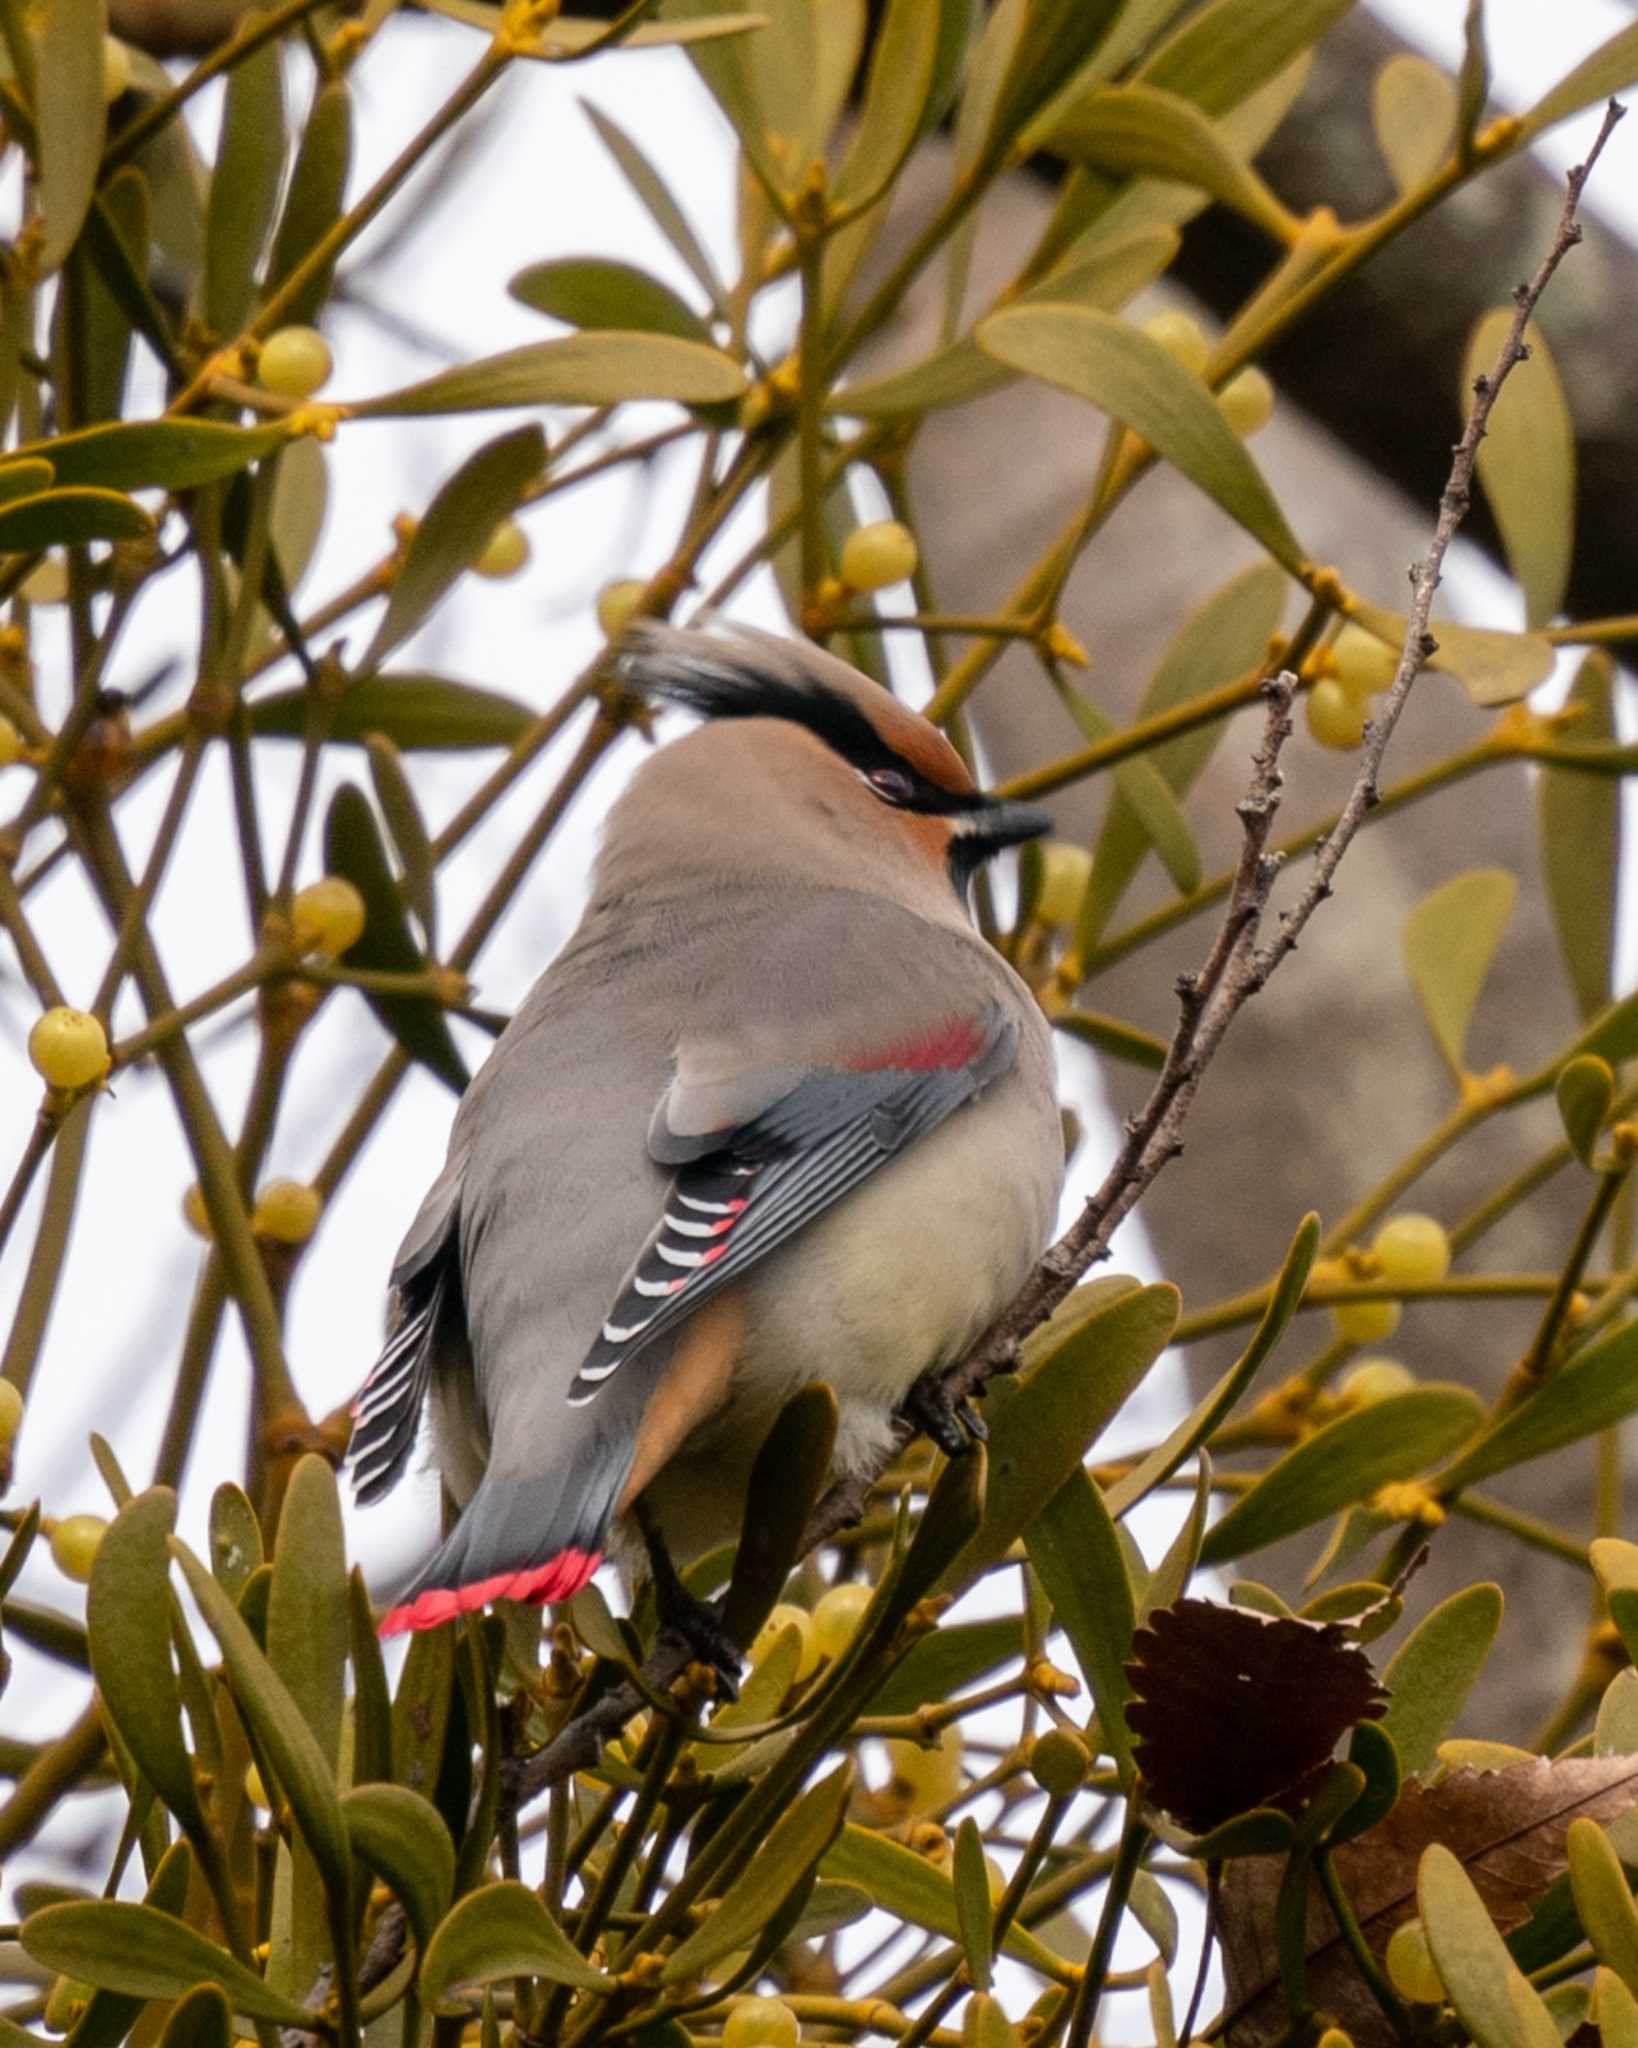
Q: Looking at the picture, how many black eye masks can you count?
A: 1